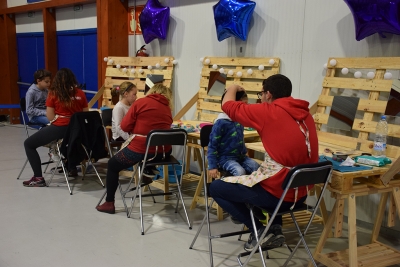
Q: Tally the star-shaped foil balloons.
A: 3